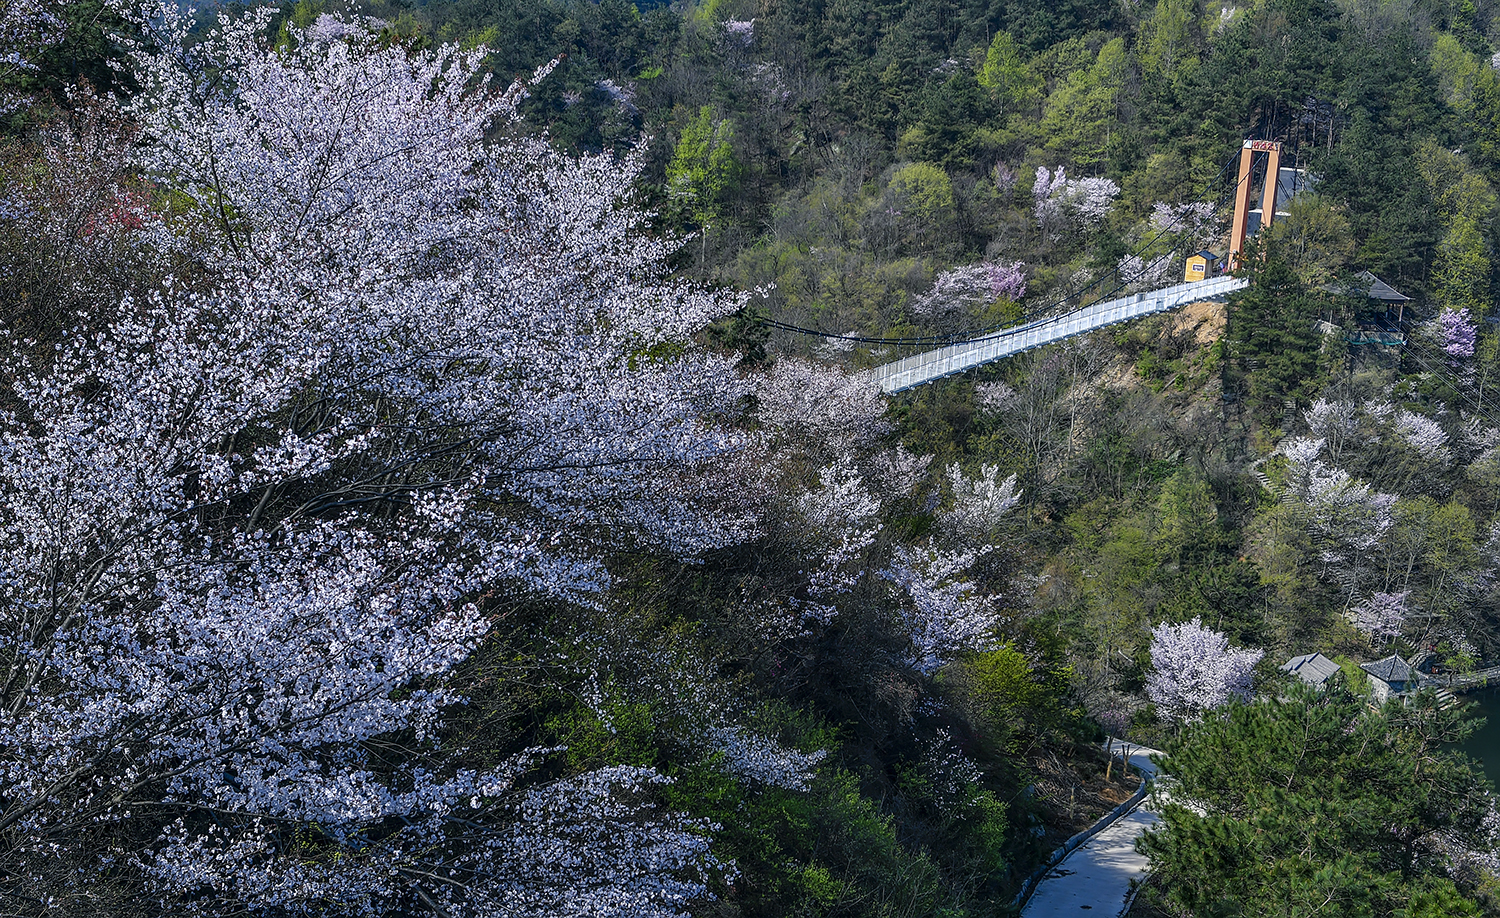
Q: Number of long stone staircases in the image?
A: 1